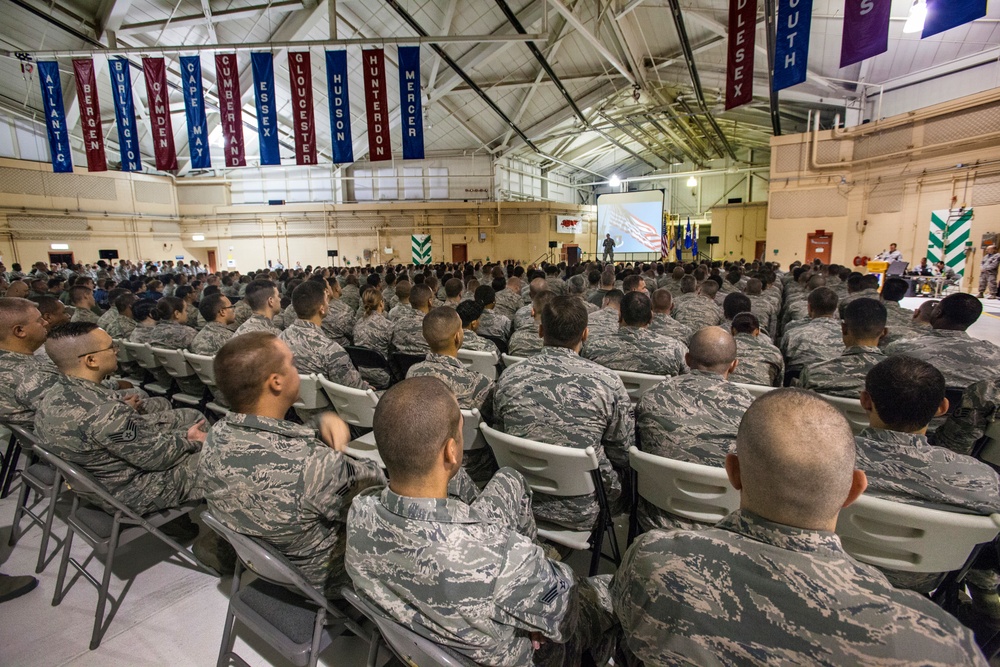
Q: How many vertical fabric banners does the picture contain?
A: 15